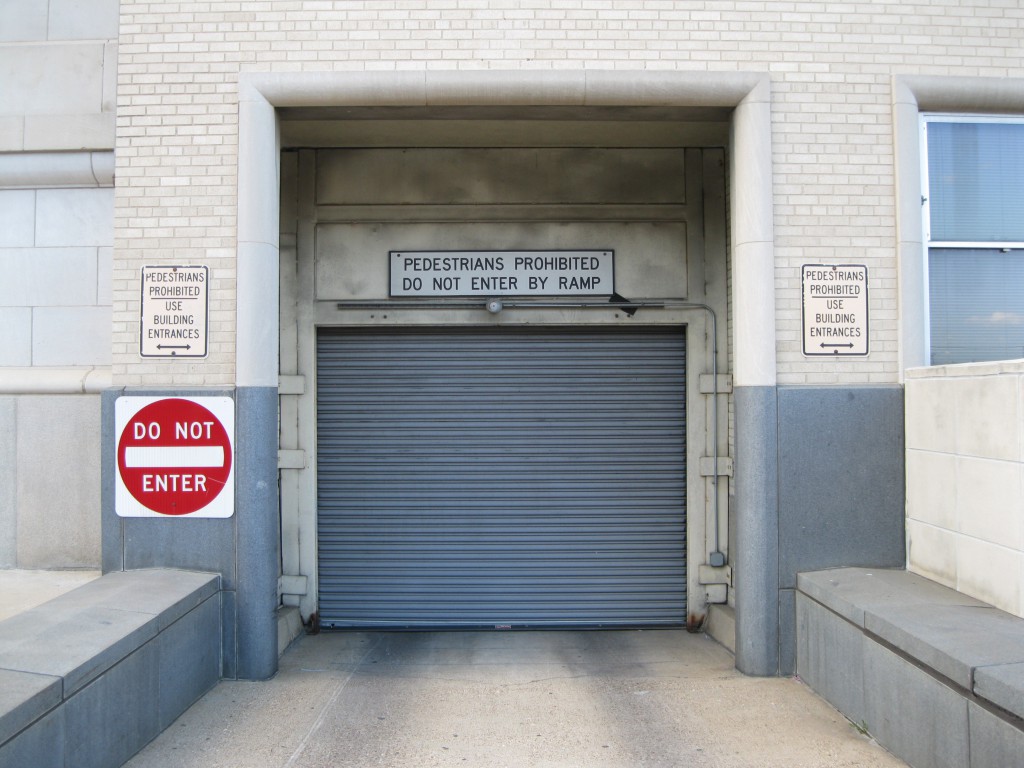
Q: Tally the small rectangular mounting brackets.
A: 6